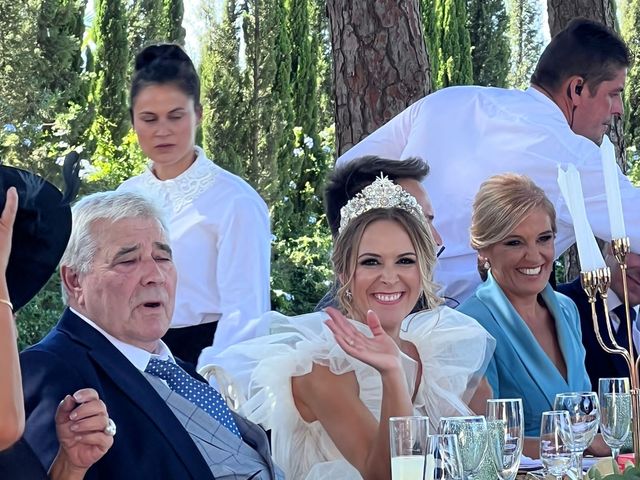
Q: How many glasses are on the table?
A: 7